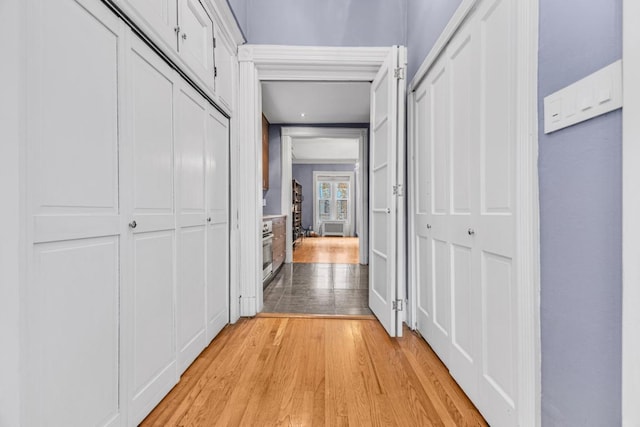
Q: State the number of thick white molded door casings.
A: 2